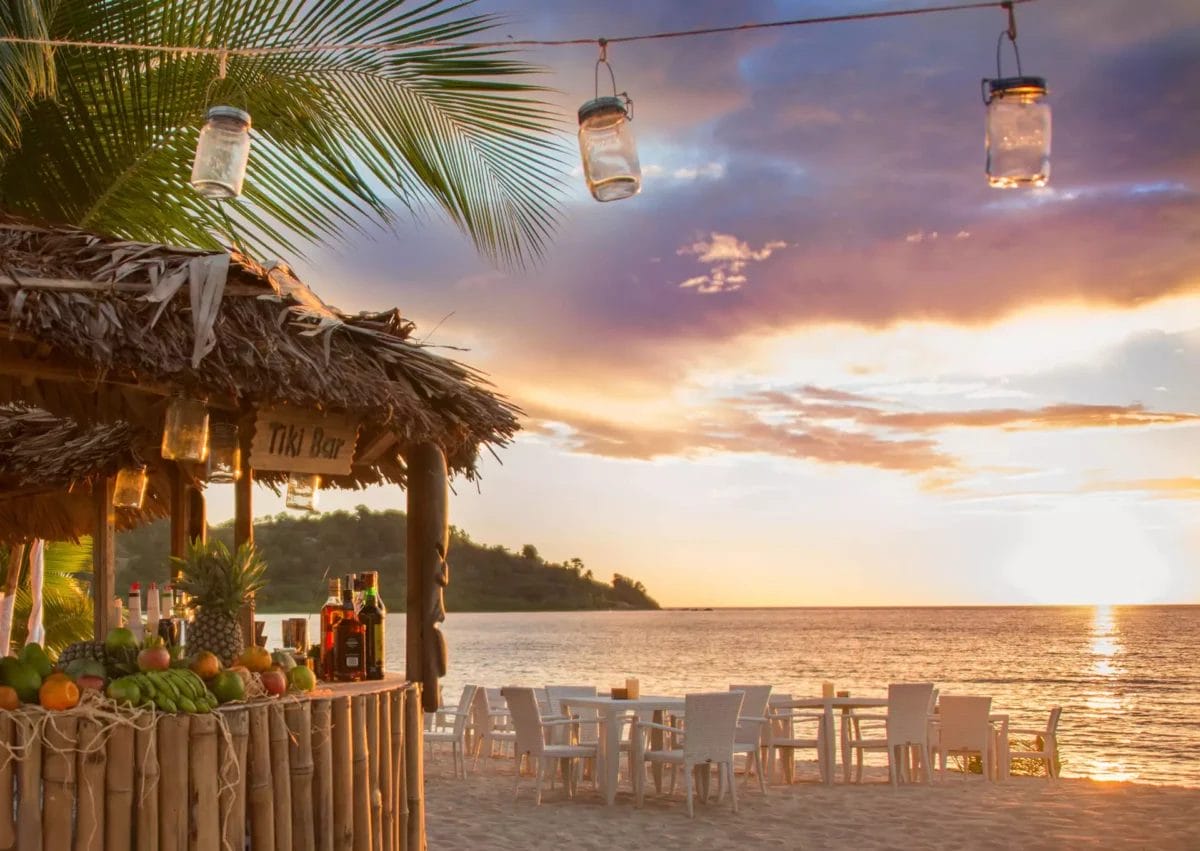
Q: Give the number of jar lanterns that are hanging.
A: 7